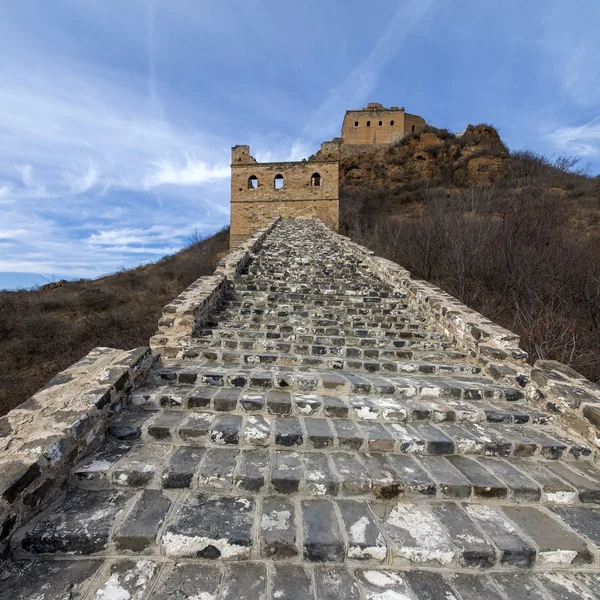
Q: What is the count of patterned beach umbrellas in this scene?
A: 0